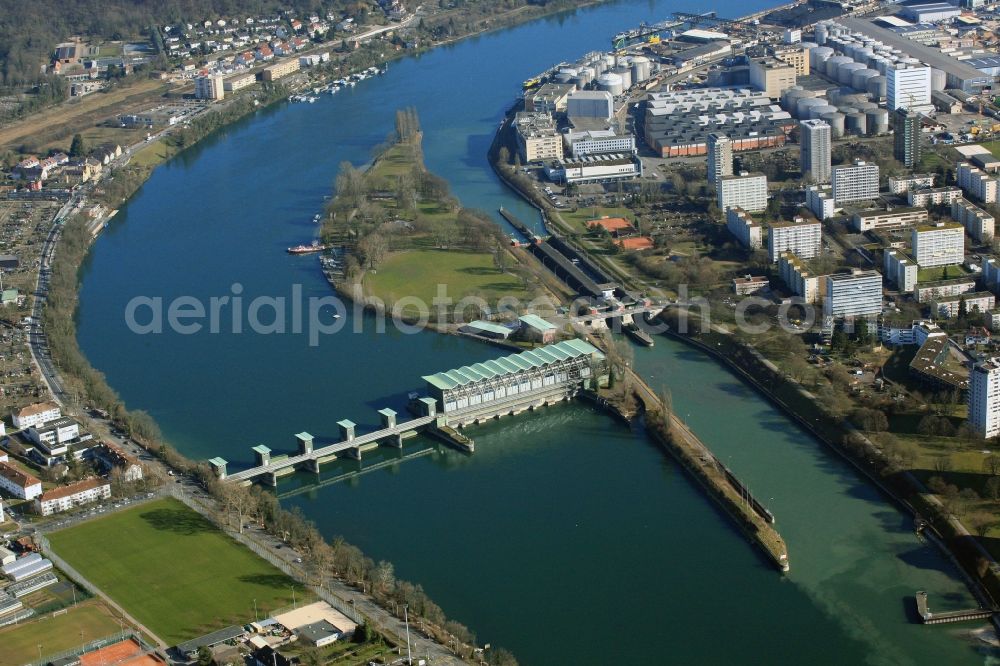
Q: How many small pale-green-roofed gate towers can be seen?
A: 6